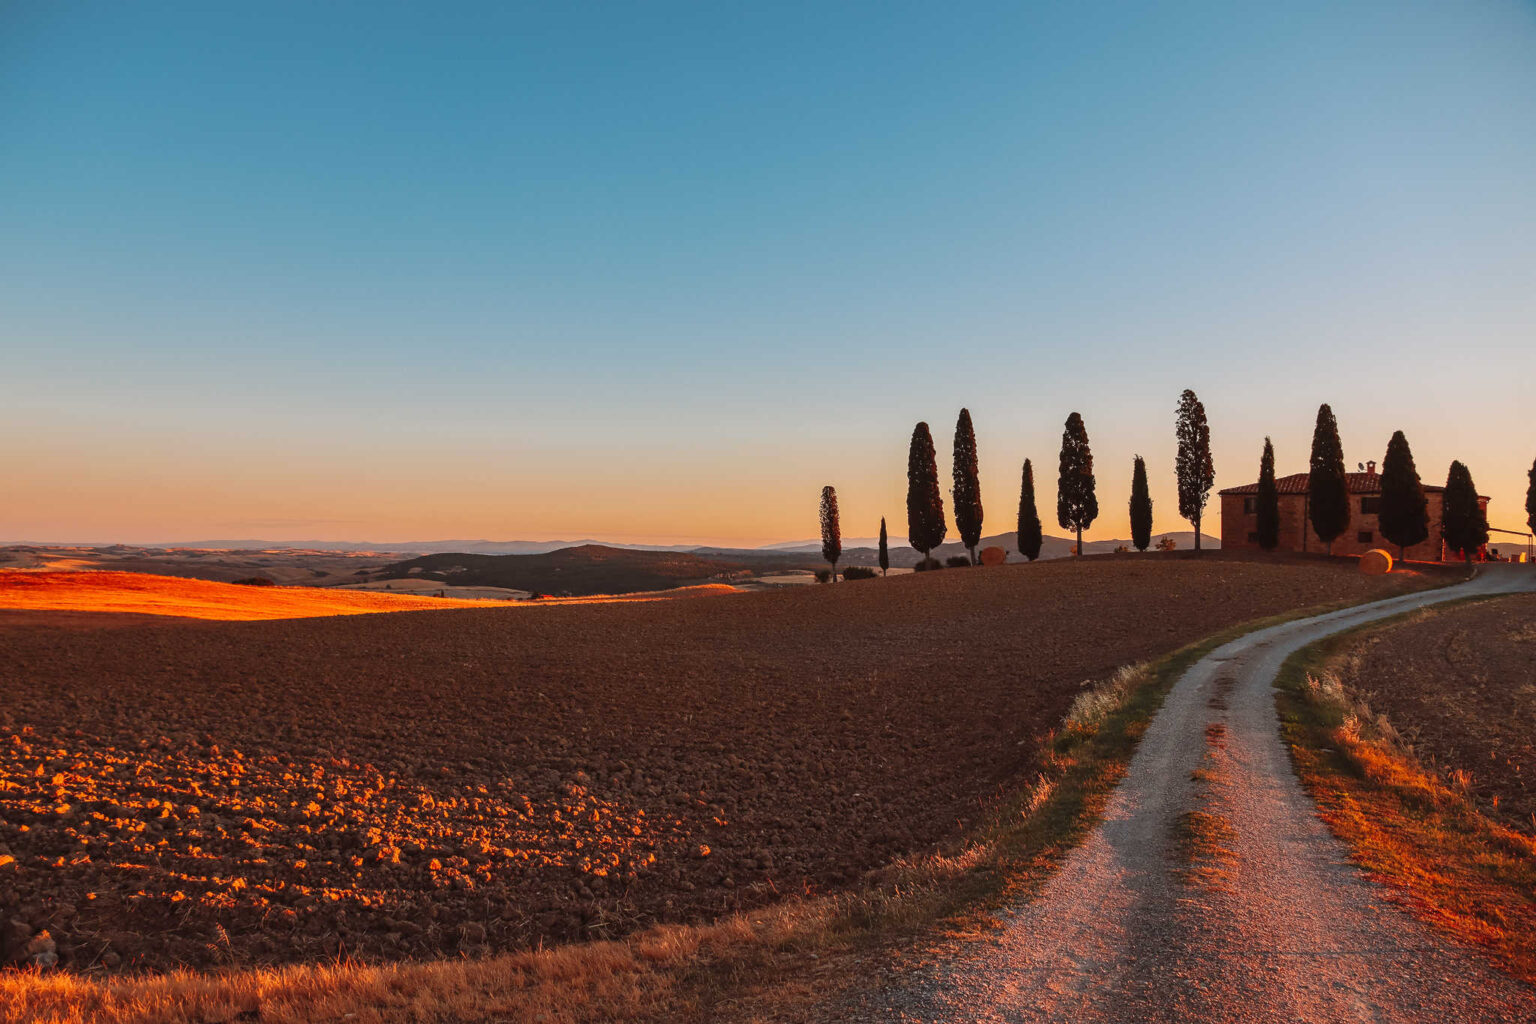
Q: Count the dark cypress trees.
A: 13